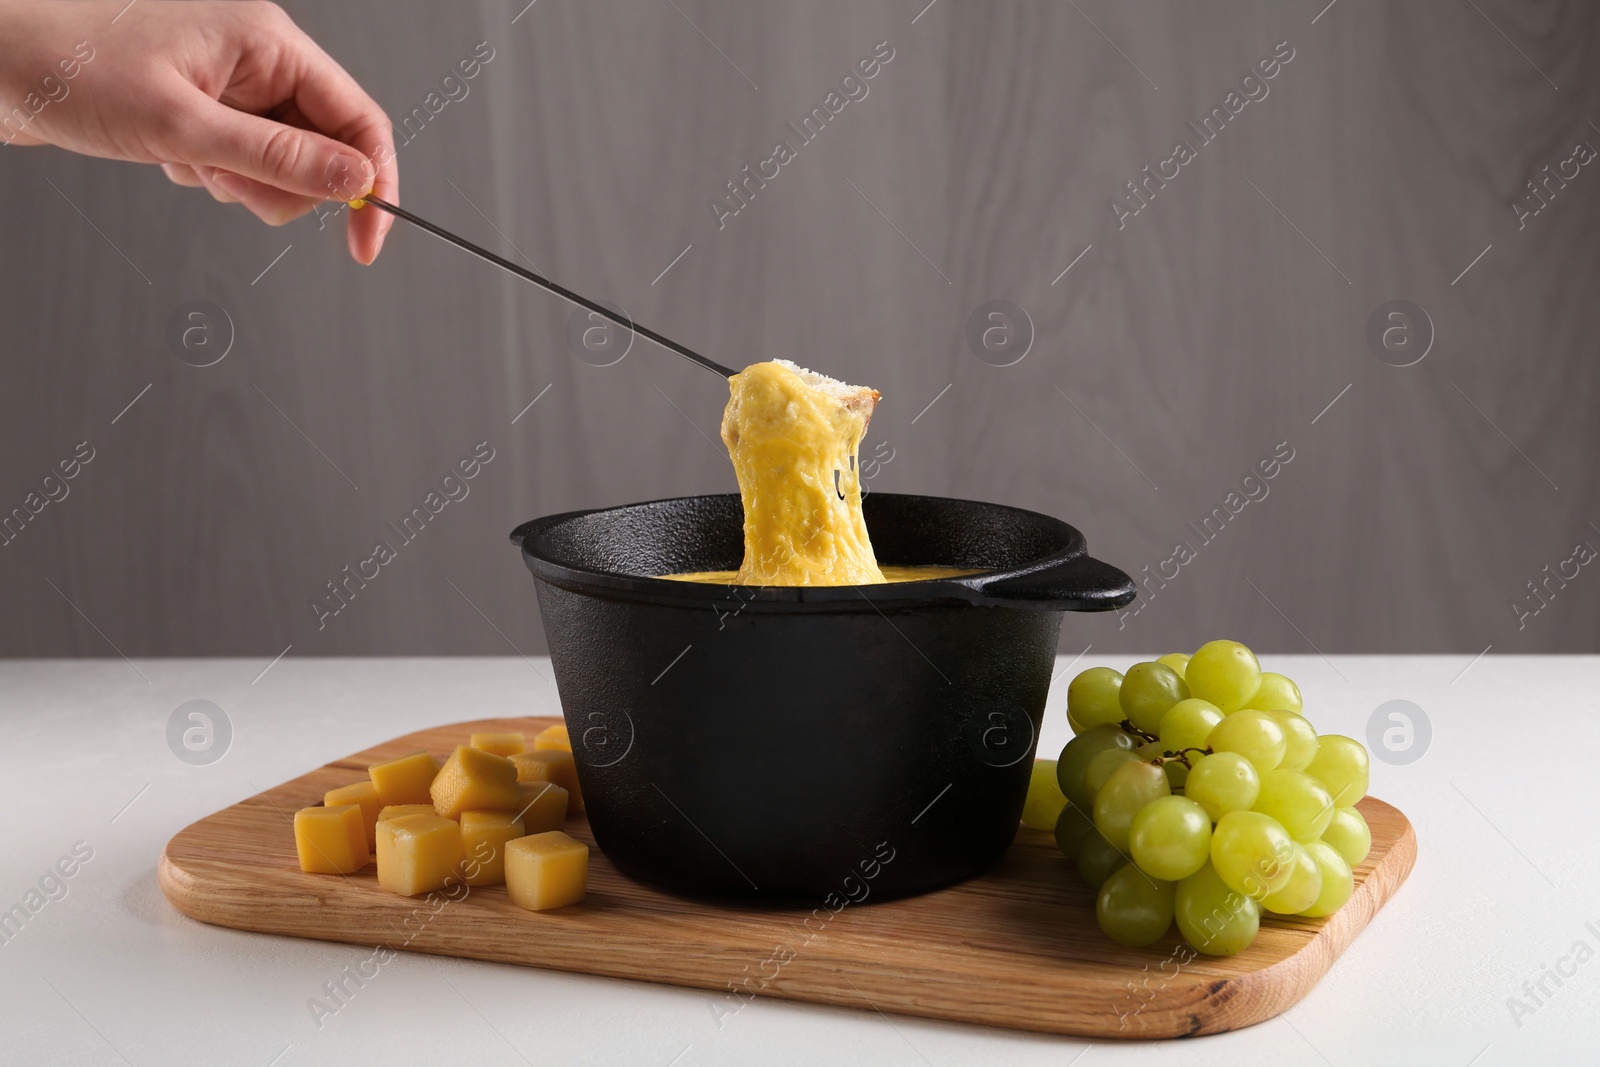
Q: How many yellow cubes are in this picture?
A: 12